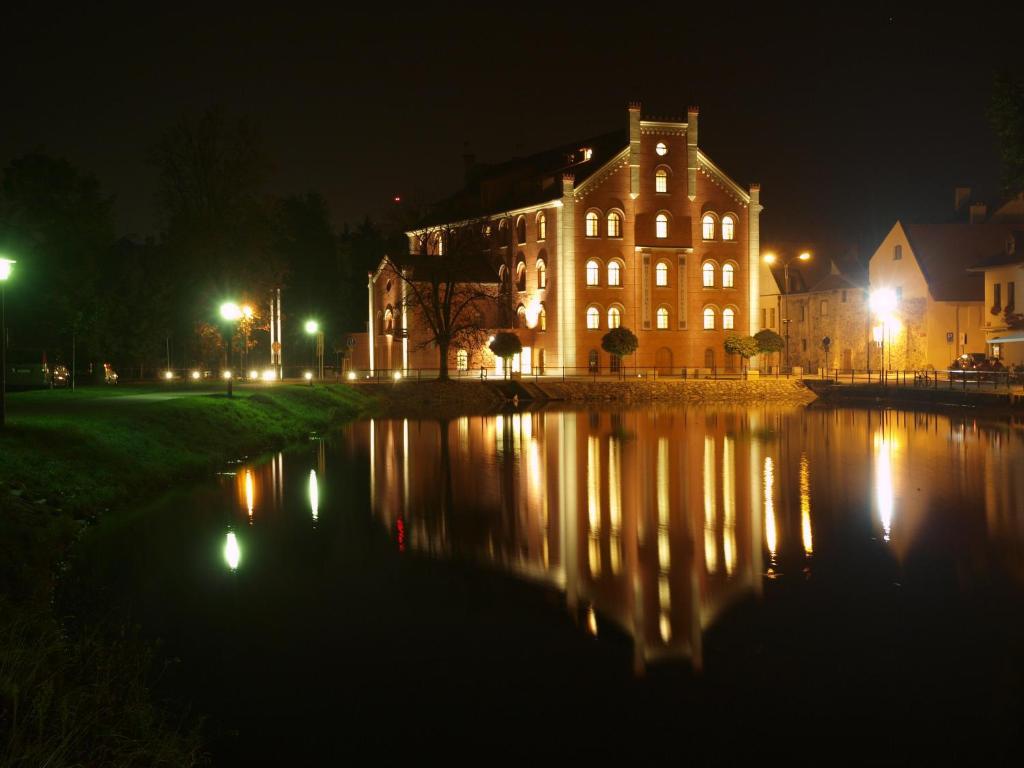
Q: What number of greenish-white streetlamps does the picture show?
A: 3